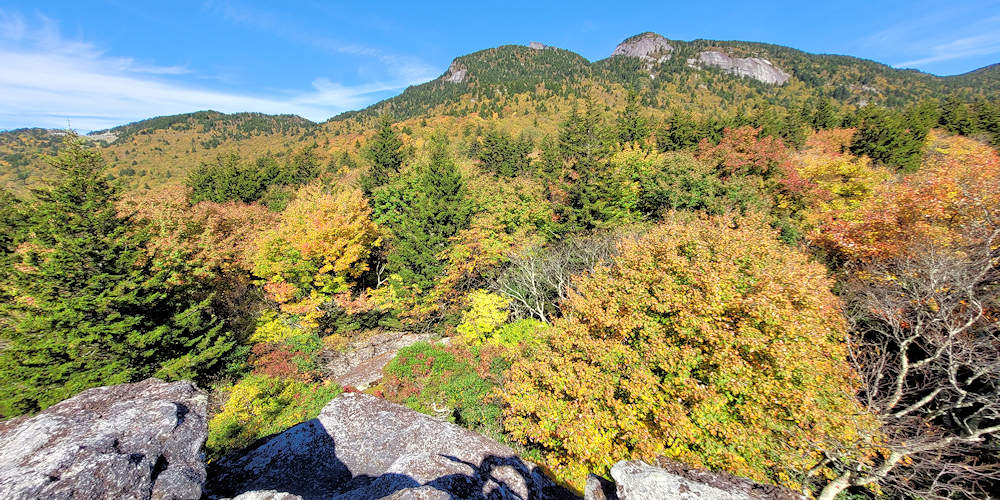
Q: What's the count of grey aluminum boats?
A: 0